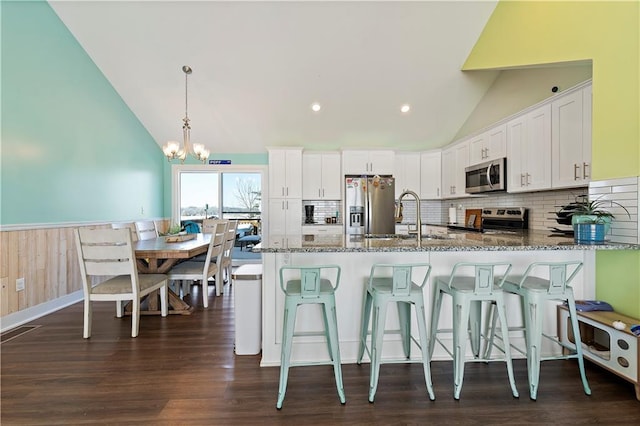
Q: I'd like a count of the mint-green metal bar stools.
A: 4